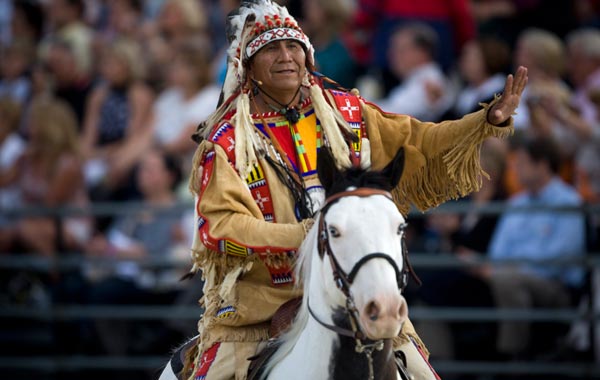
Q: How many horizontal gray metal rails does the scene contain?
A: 4